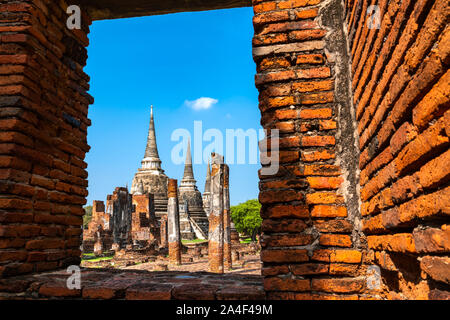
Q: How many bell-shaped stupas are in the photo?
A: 3